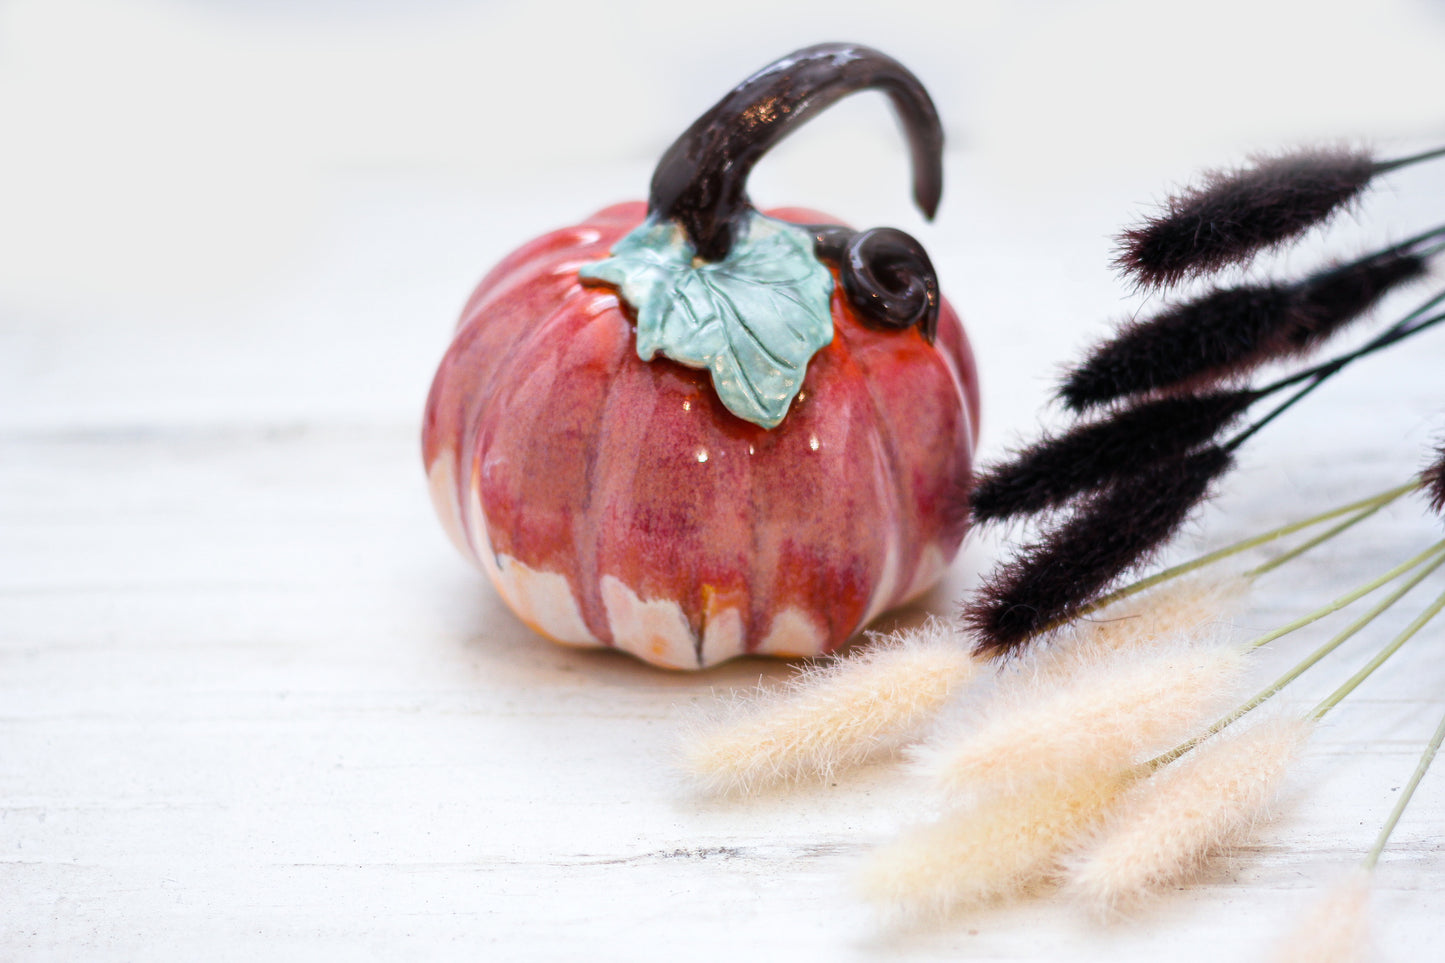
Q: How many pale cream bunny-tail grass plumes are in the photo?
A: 6